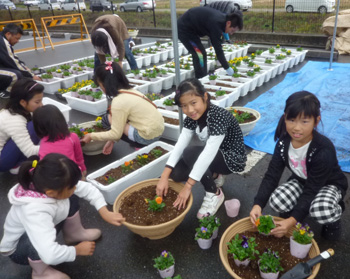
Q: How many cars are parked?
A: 8